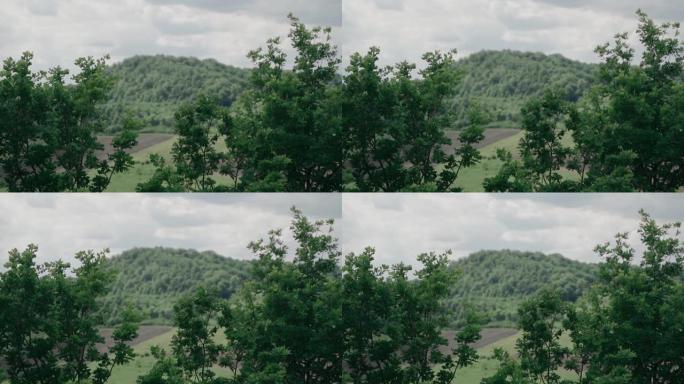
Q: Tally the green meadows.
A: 4